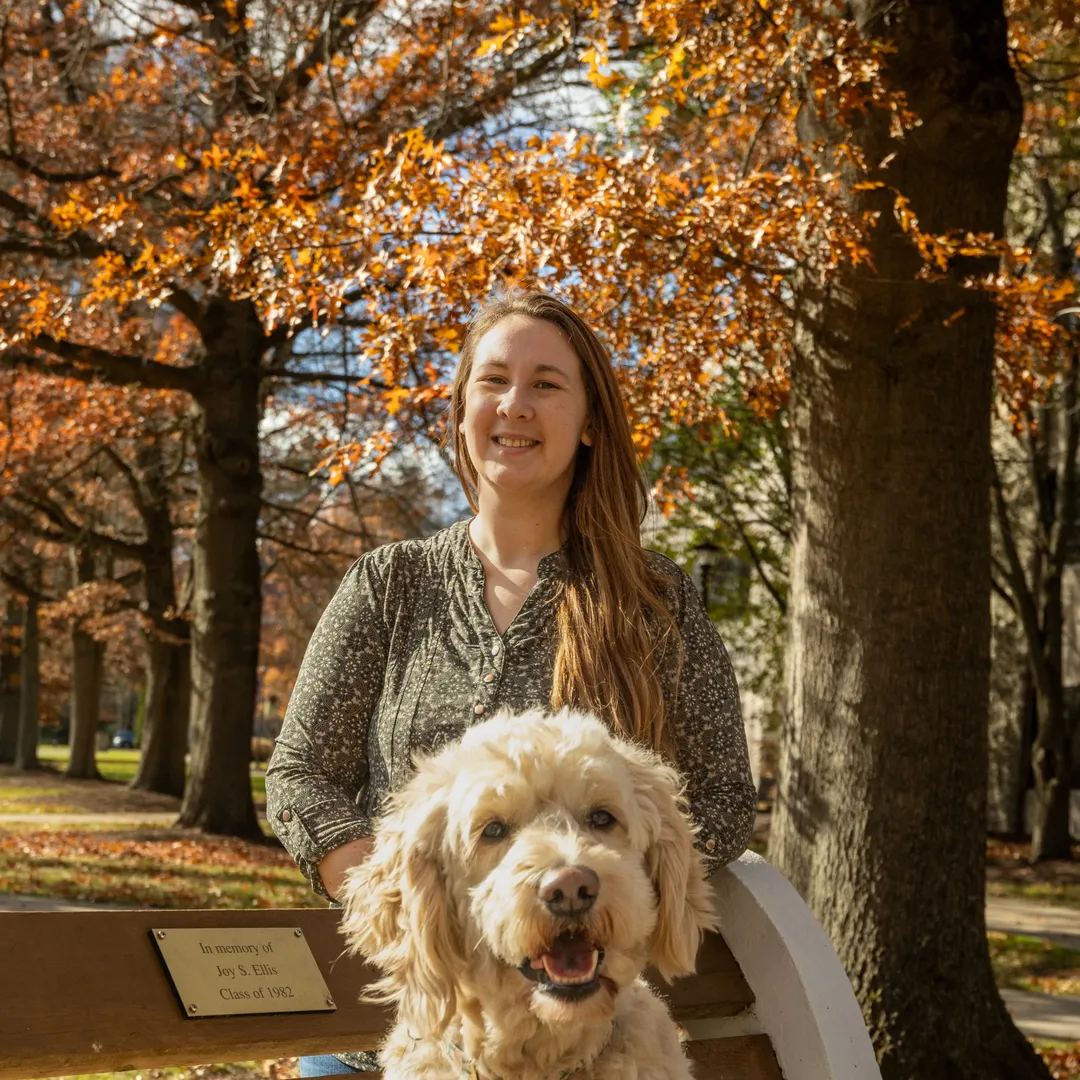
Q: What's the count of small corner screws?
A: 4